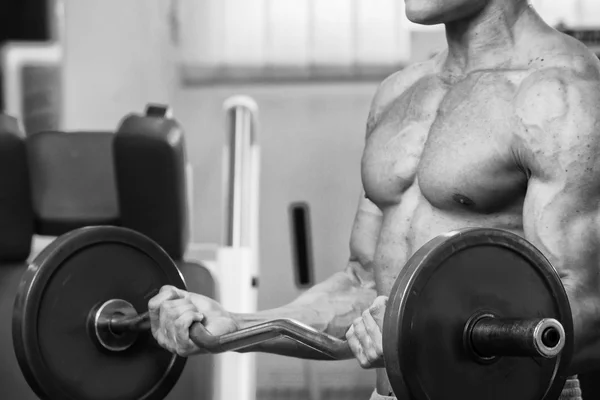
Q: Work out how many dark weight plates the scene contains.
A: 2